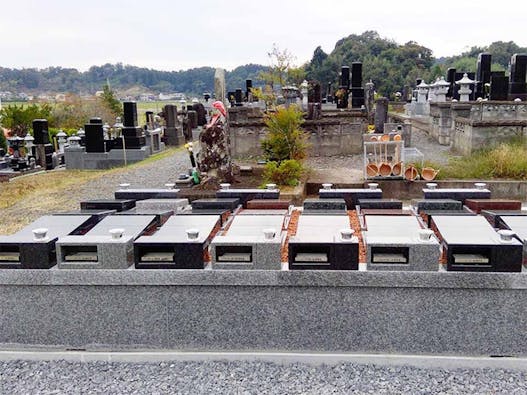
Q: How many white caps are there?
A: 15